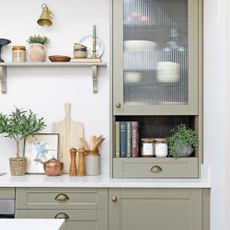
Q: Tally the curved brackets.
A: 2